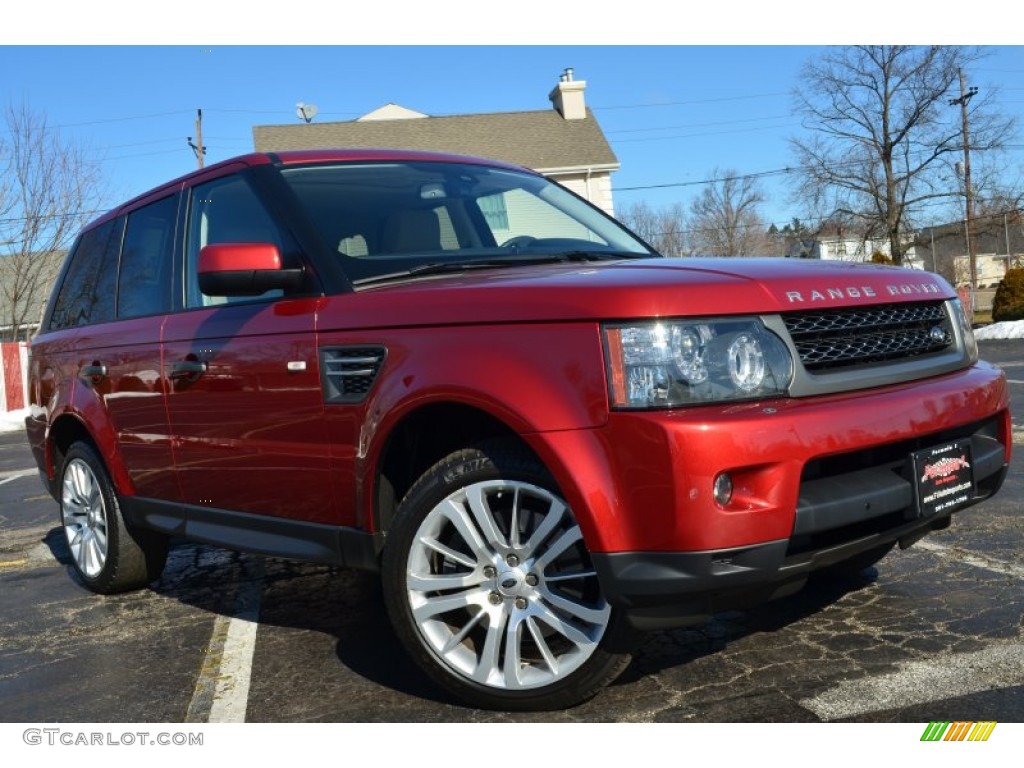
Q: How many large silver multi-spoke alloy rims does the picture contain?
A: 2